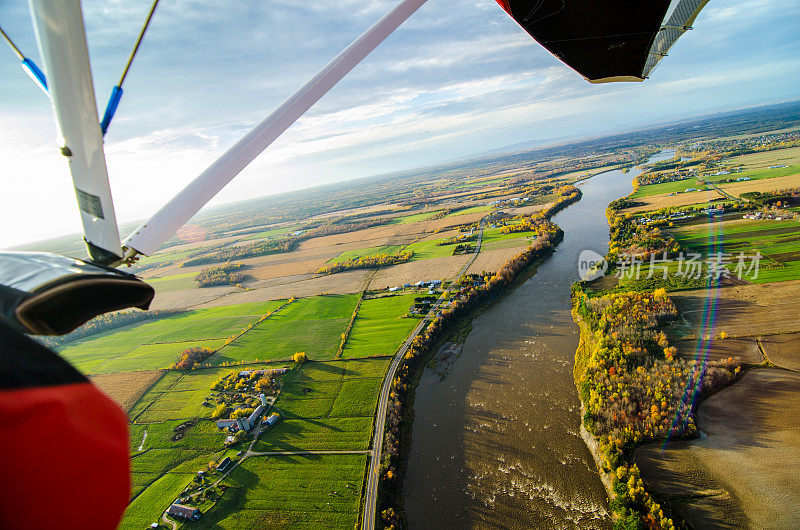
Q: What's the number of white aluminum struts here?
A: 2